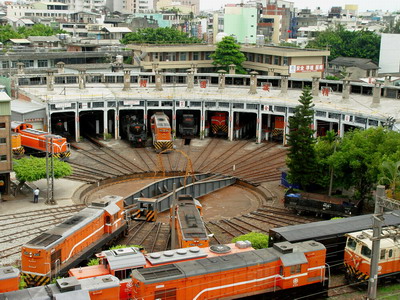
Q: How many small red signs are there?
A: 4